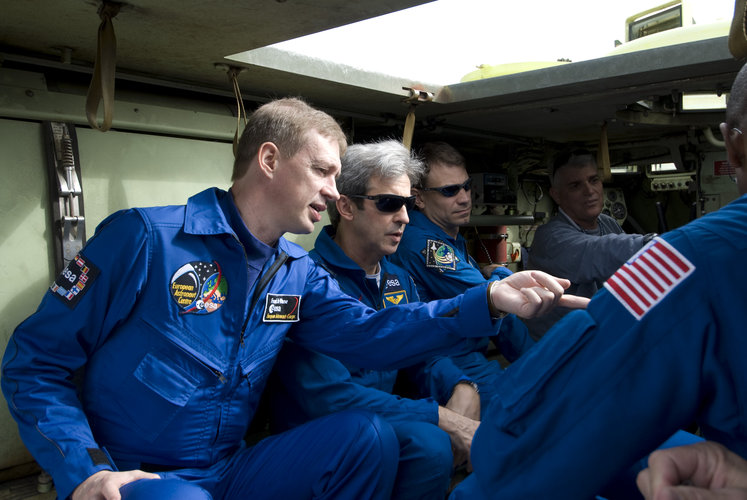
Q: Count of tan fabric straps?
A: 5